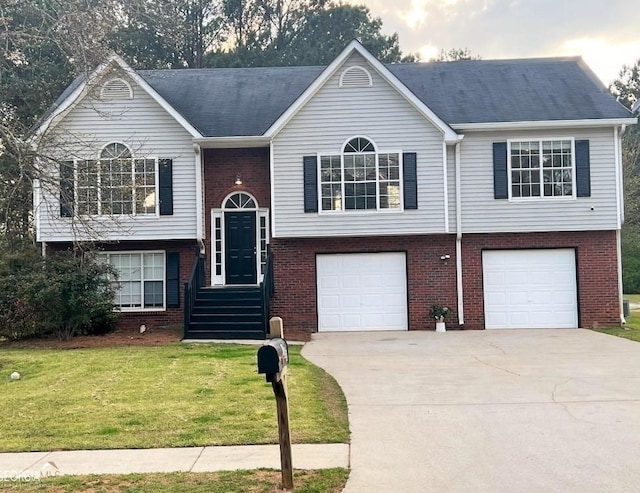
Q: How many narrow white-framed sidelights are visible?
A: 2